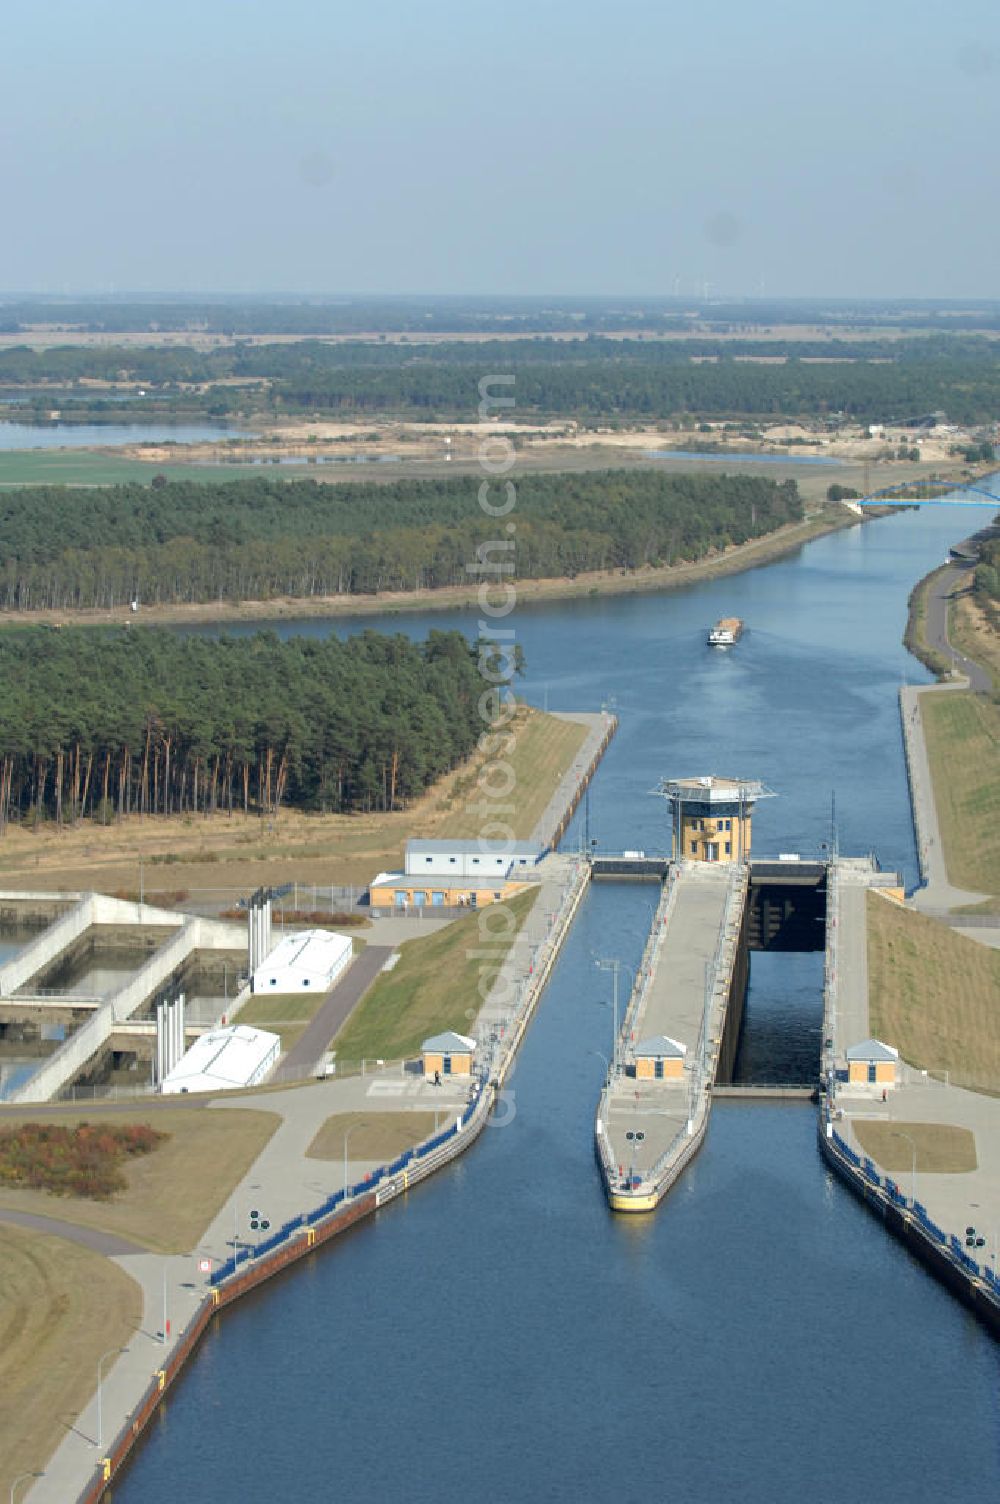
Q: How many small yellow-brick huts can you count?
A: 3